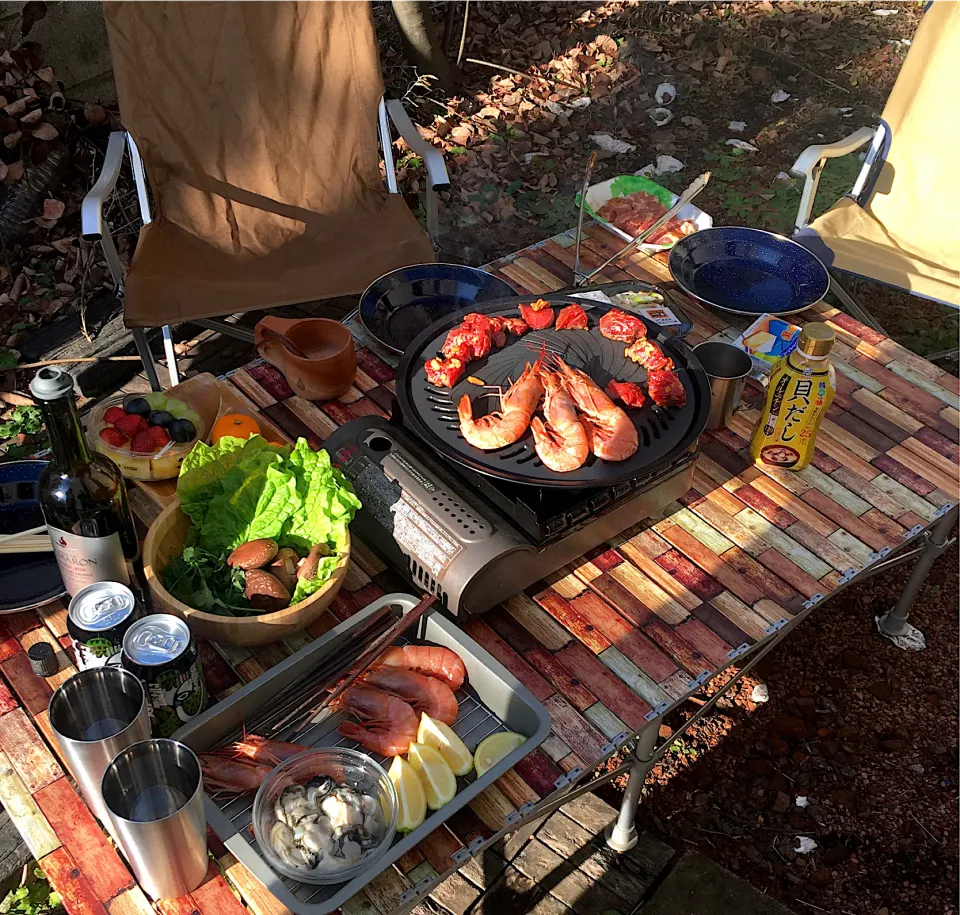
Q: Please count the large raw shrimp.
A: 5